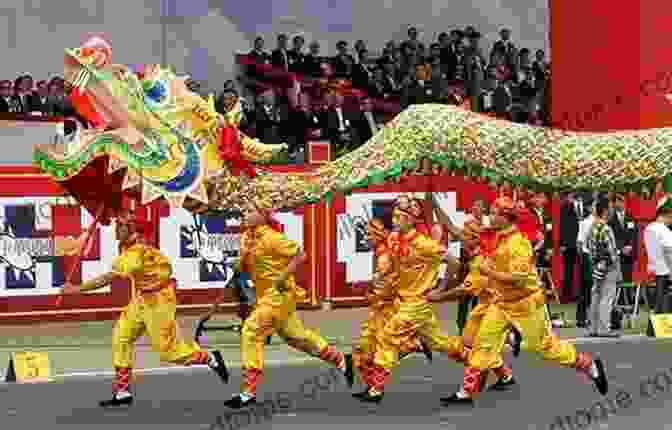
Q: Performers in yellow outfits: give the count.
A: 6